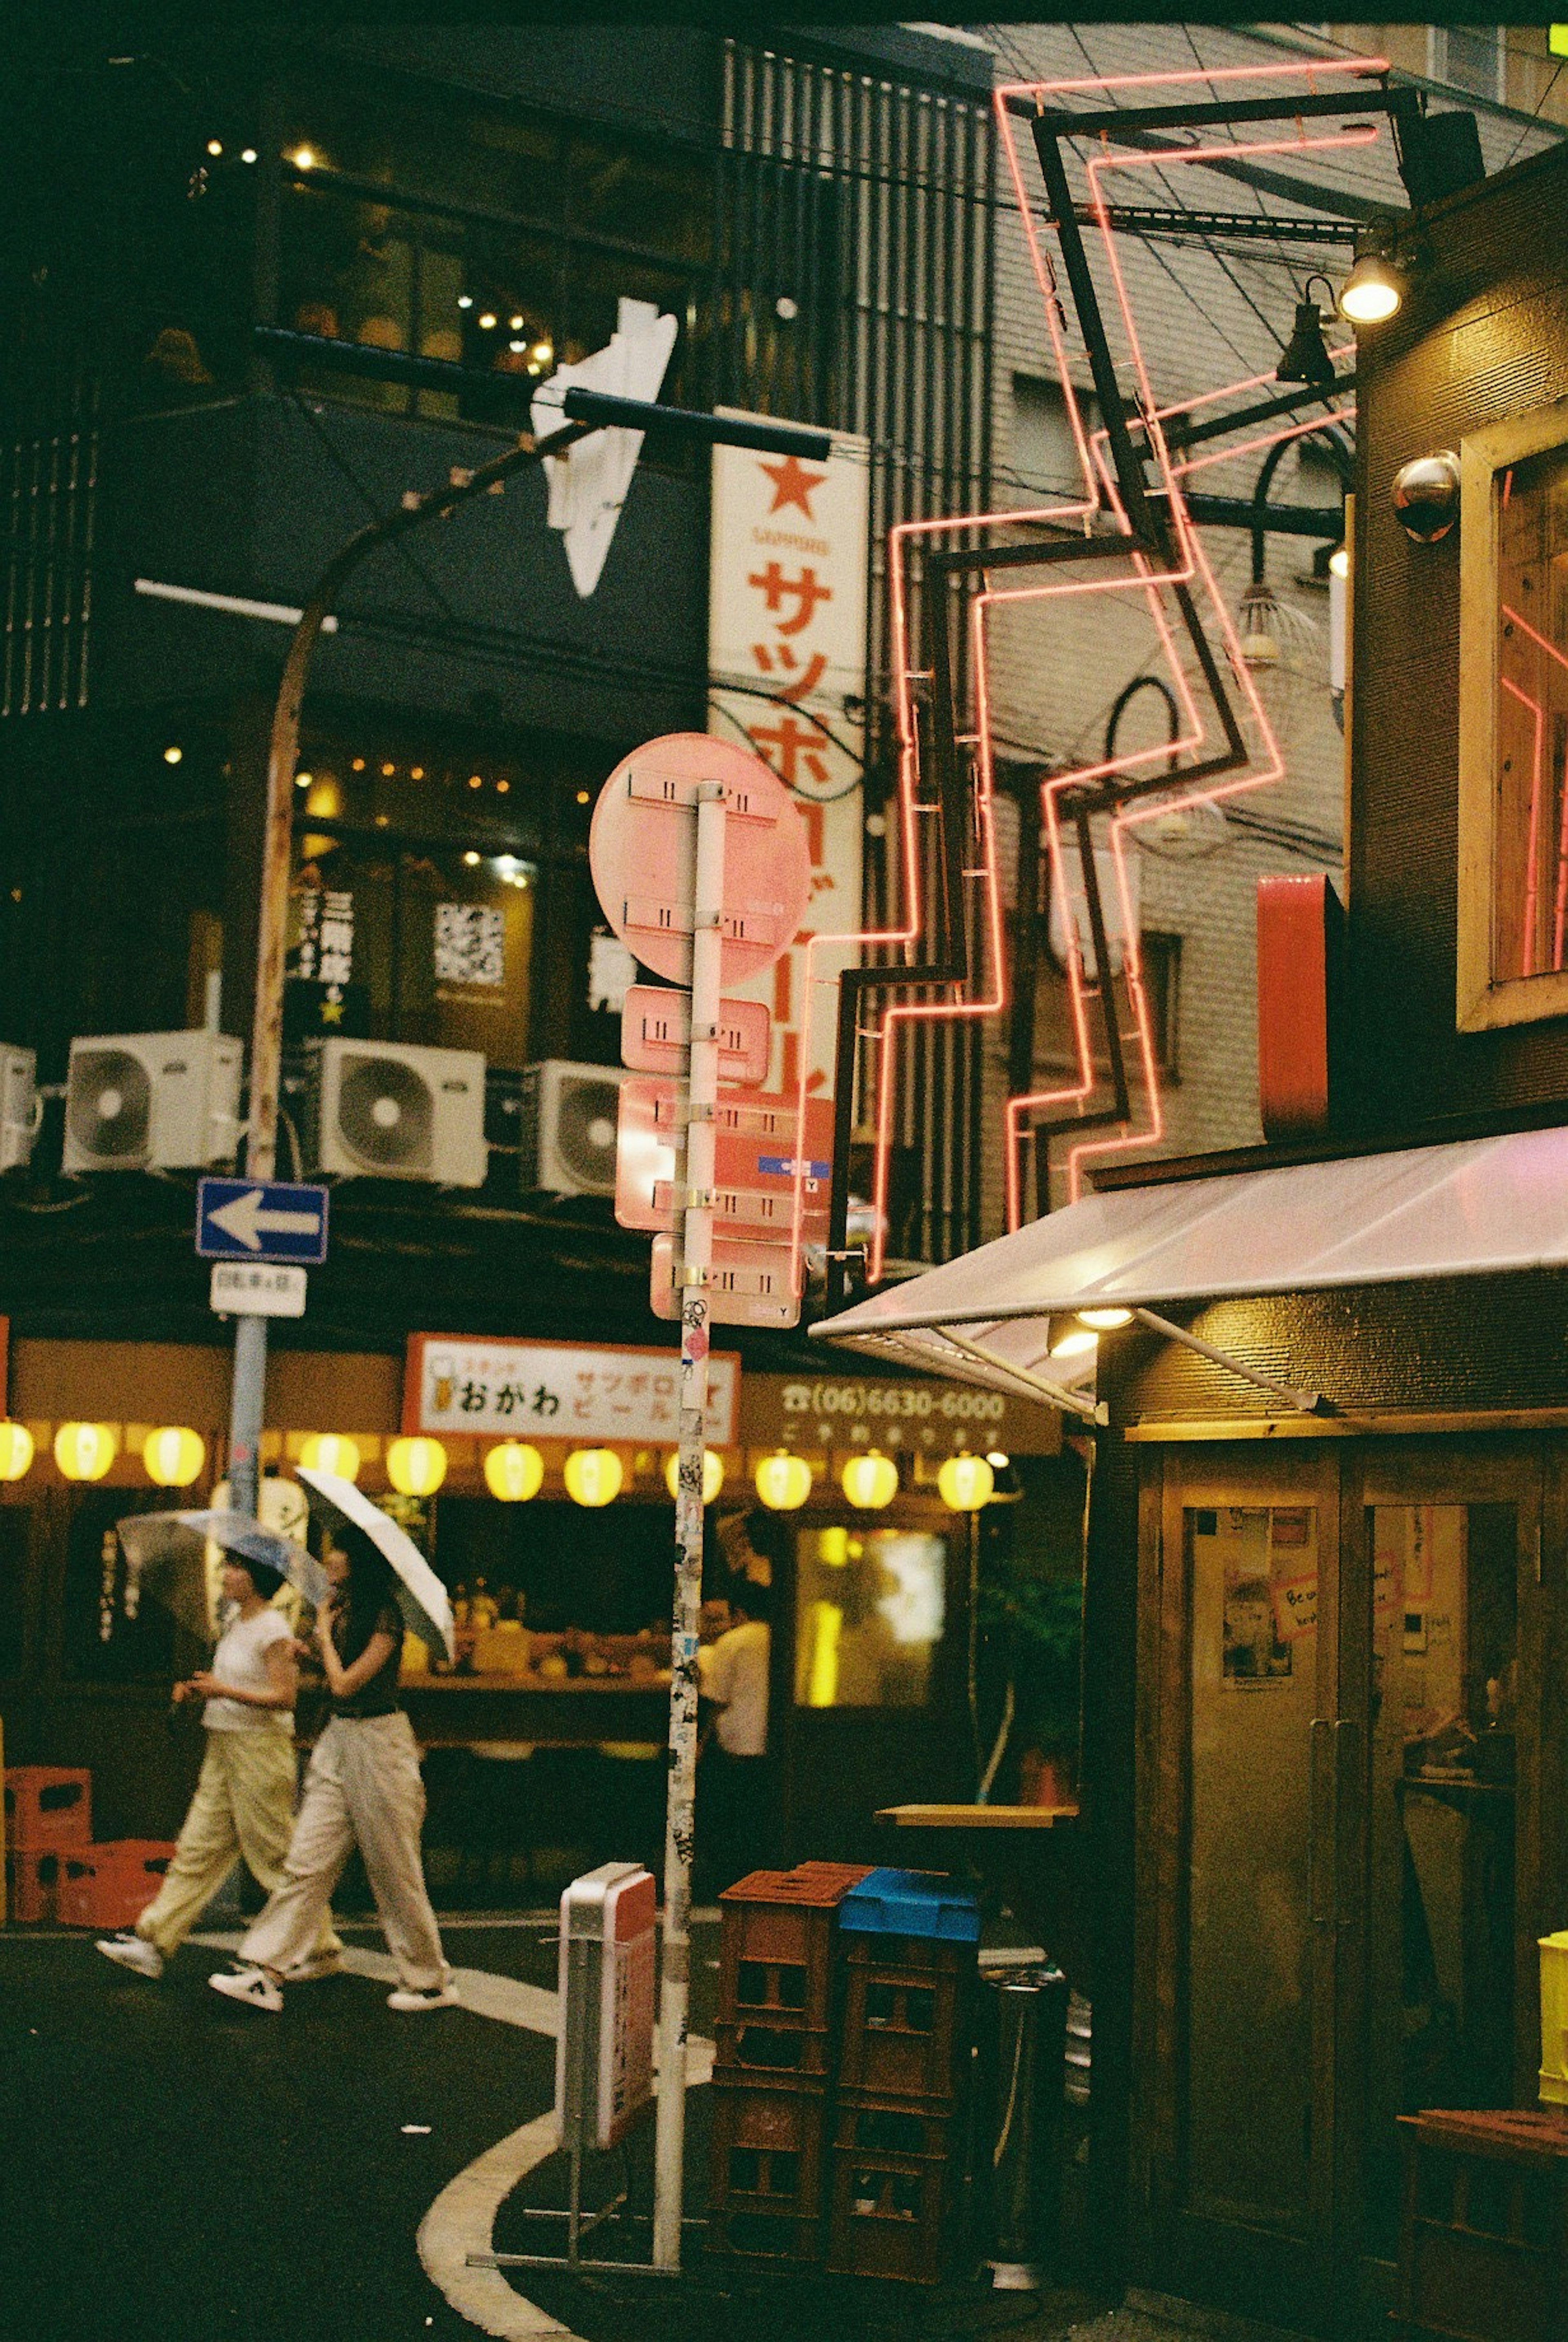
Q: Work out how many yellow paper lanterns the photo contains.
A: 11